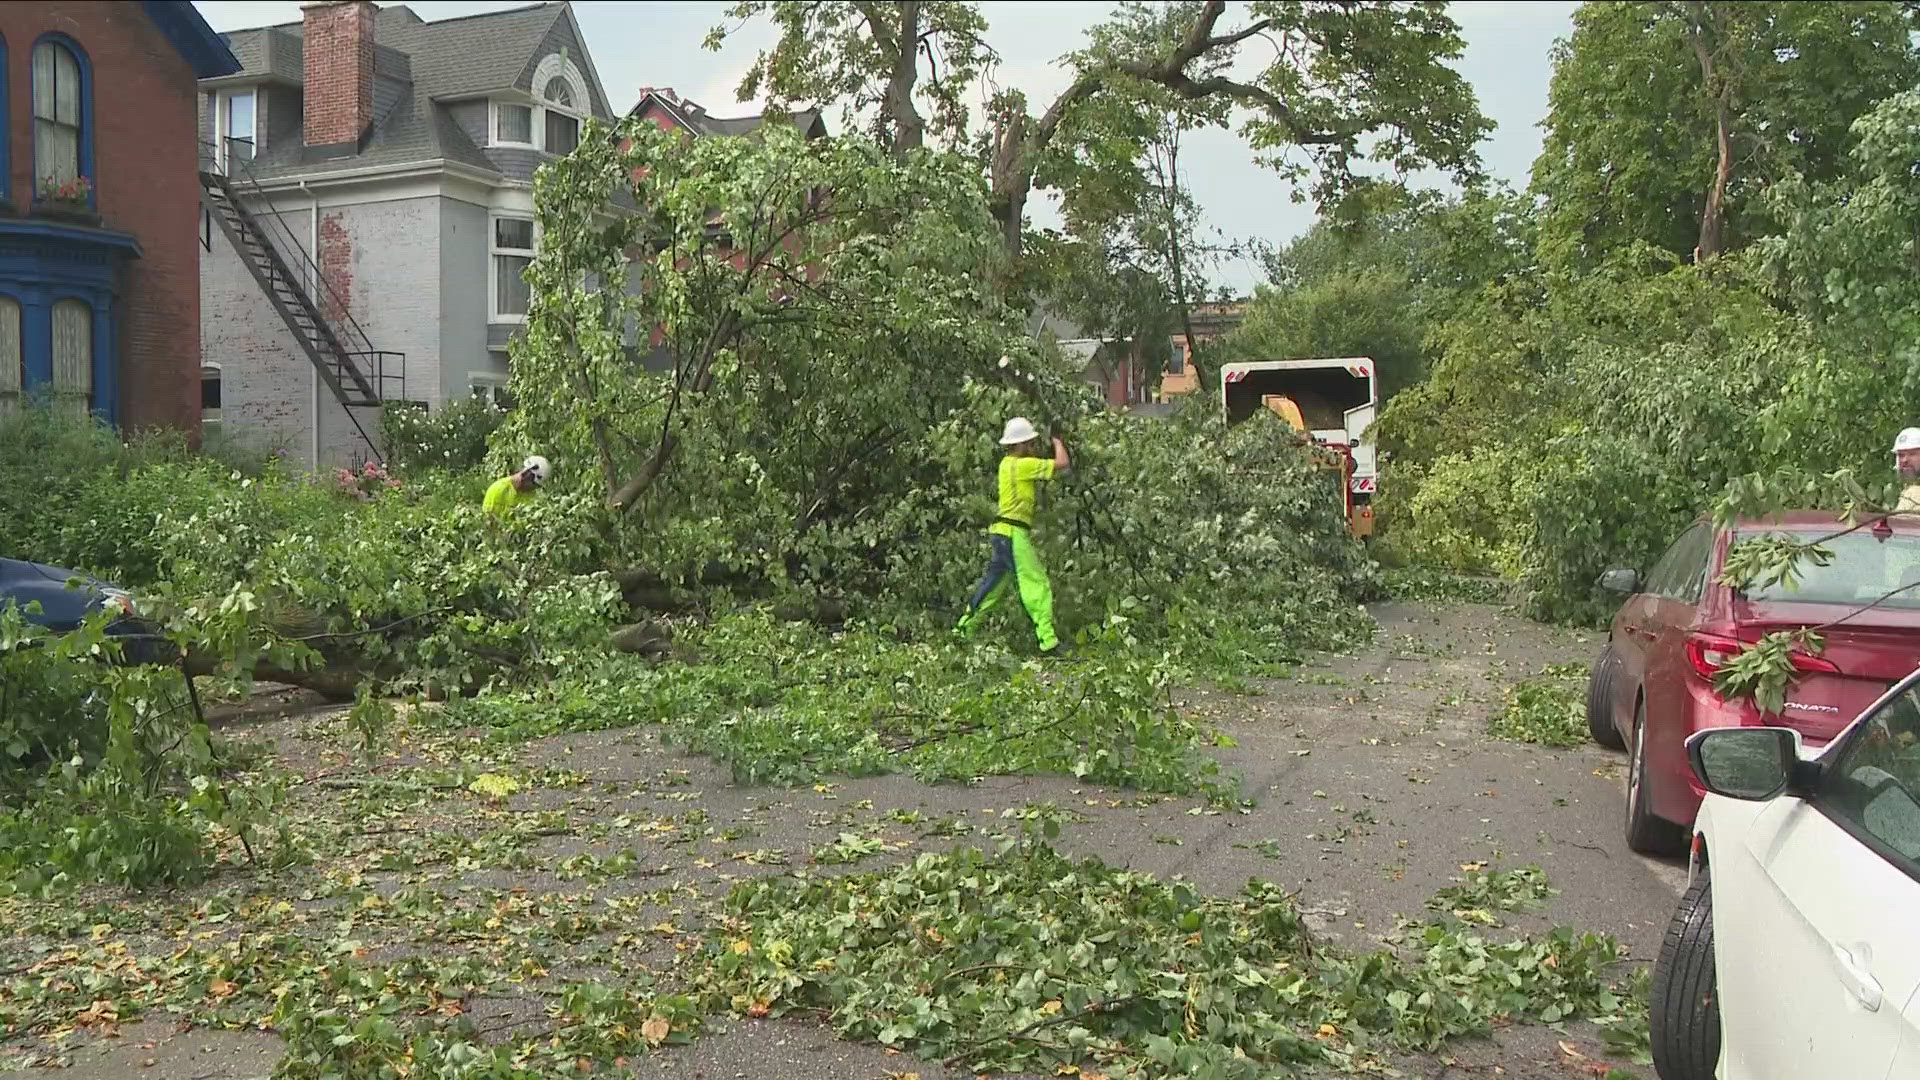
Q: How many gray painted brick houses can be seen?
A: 1